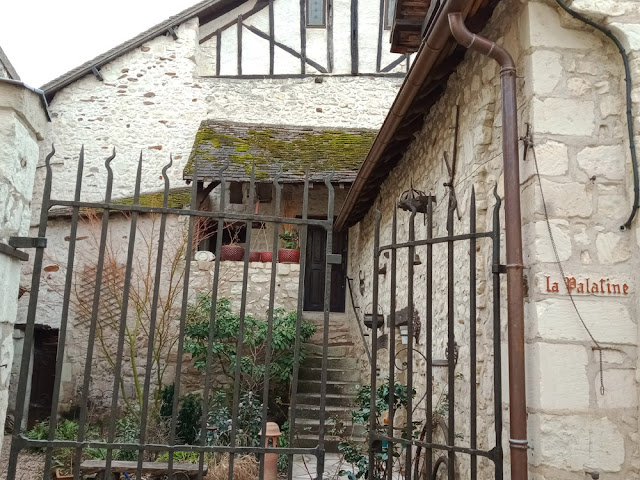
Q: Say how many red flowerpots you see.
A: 4